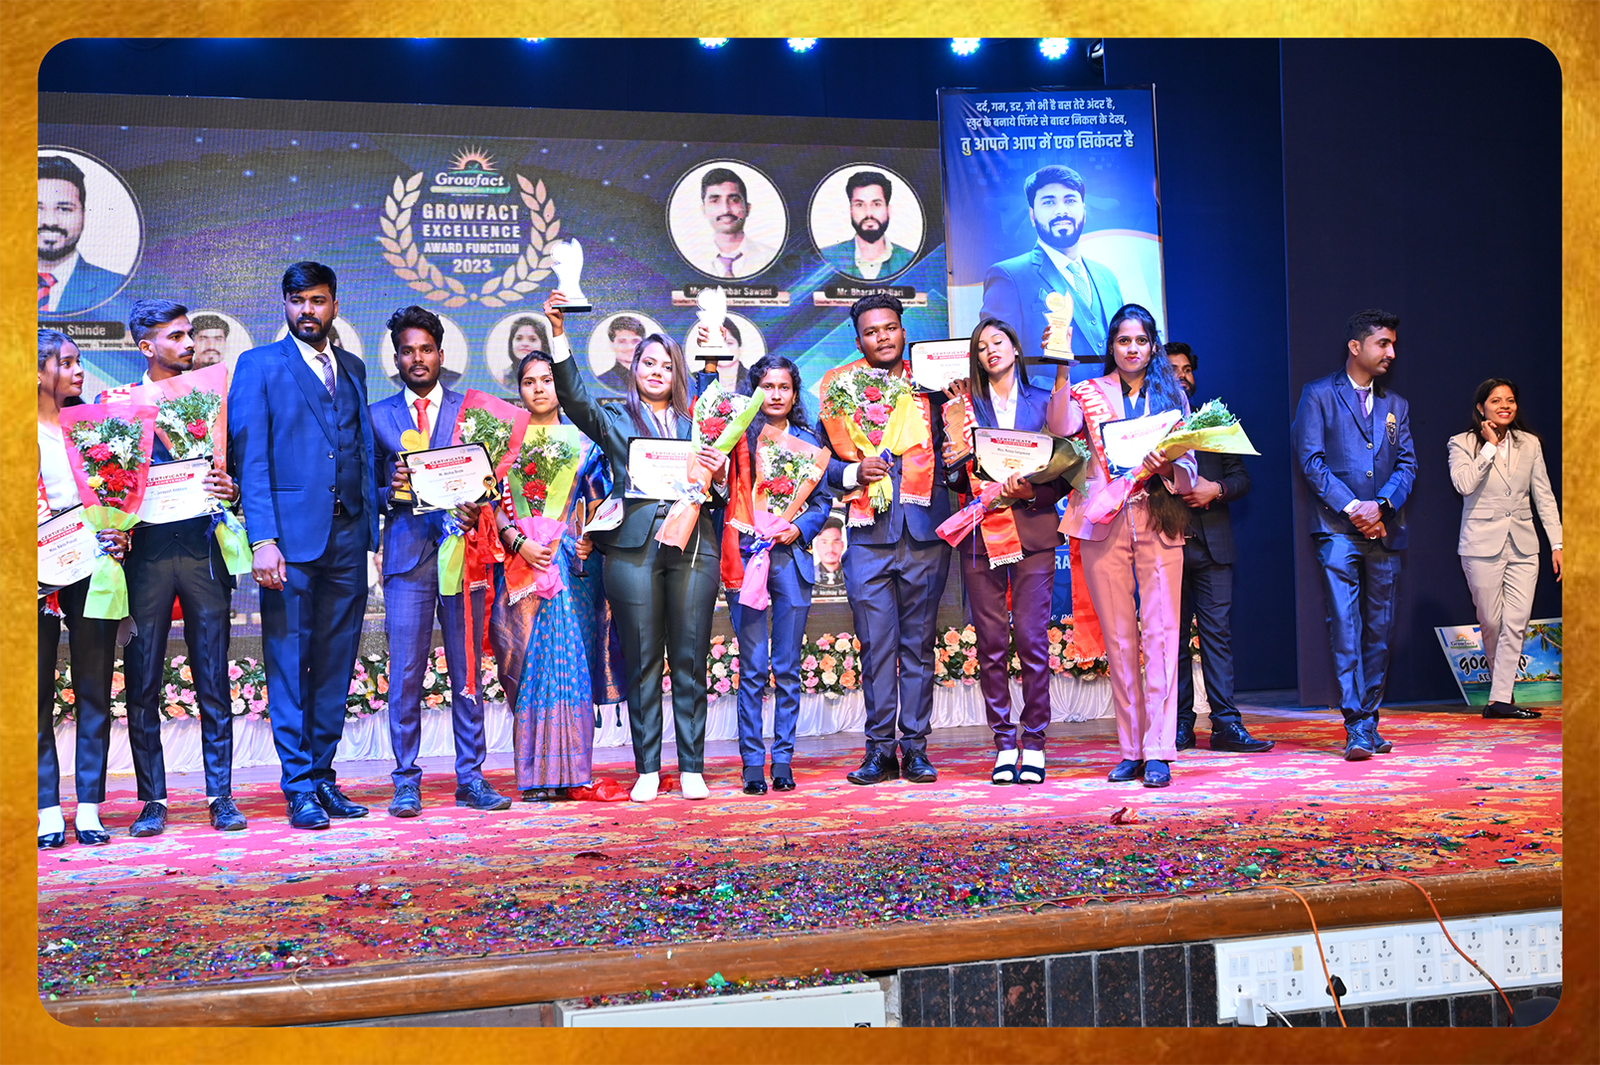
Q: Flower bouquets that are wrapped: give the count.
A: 9